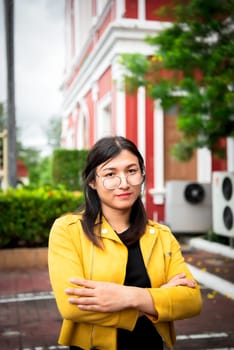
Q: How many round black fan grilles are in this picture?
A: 3